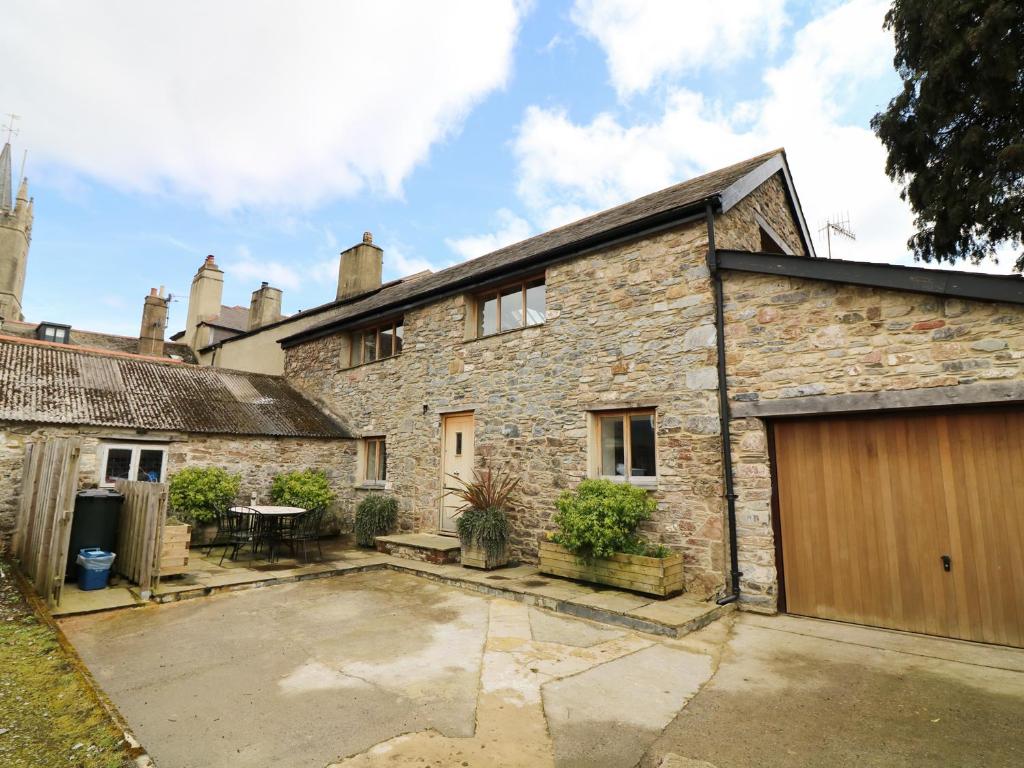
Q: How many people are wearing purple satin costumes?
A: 0